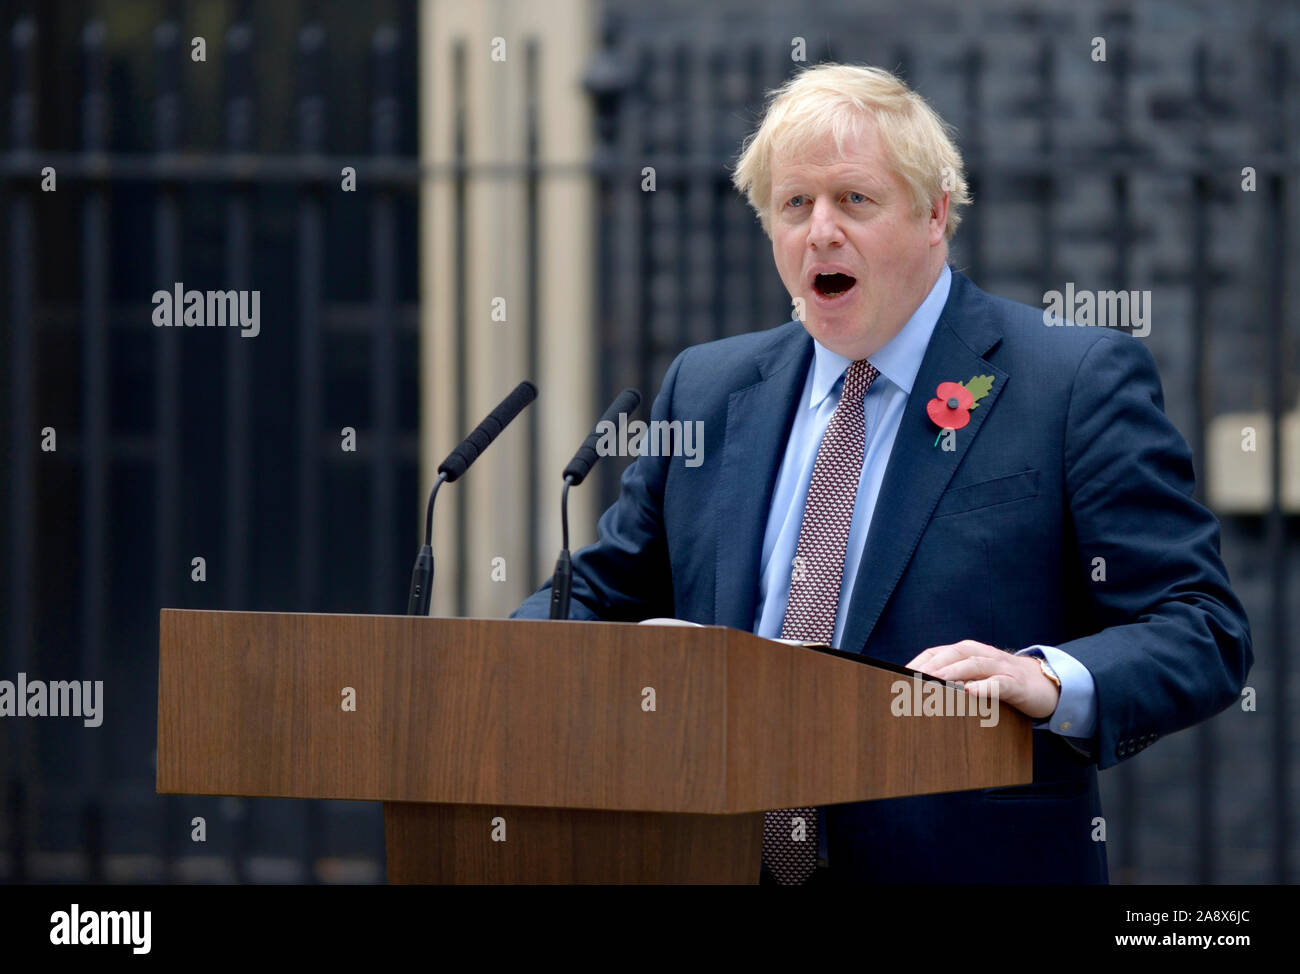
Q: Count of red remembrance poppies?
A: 1